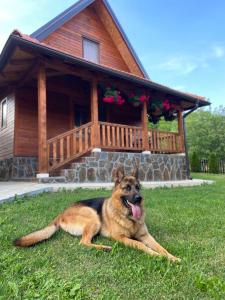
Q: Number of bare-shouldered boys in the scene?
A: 0